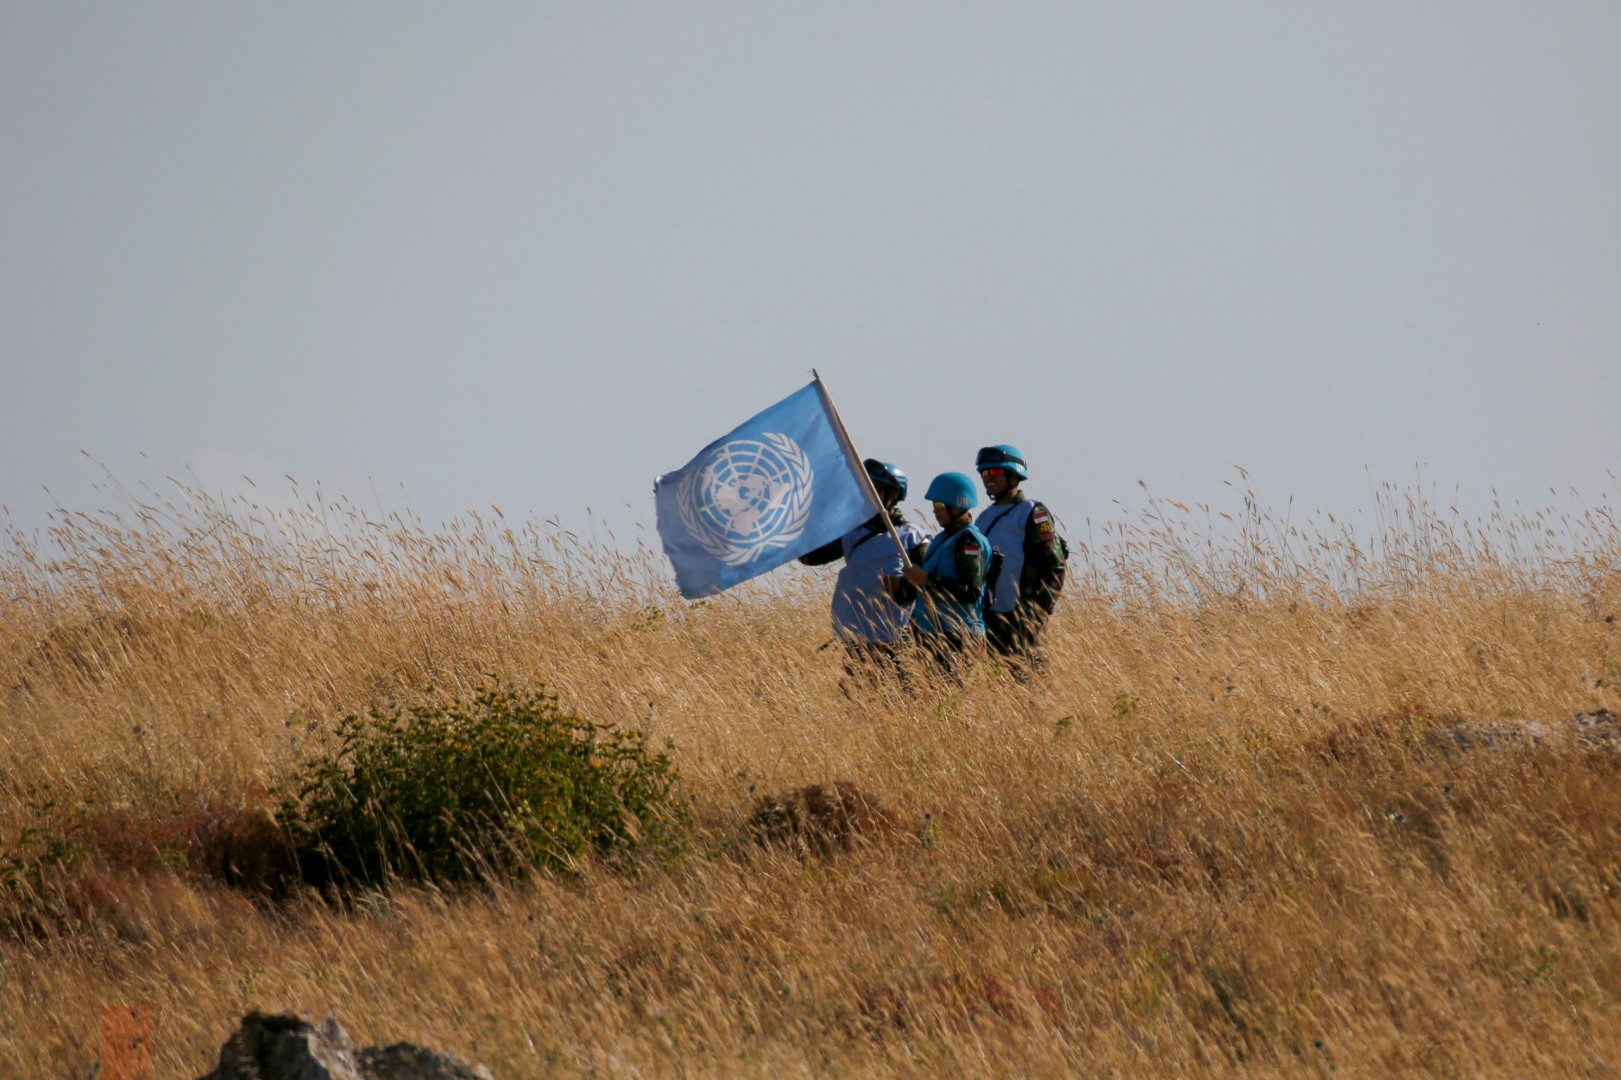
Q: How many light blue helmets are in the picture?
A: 3